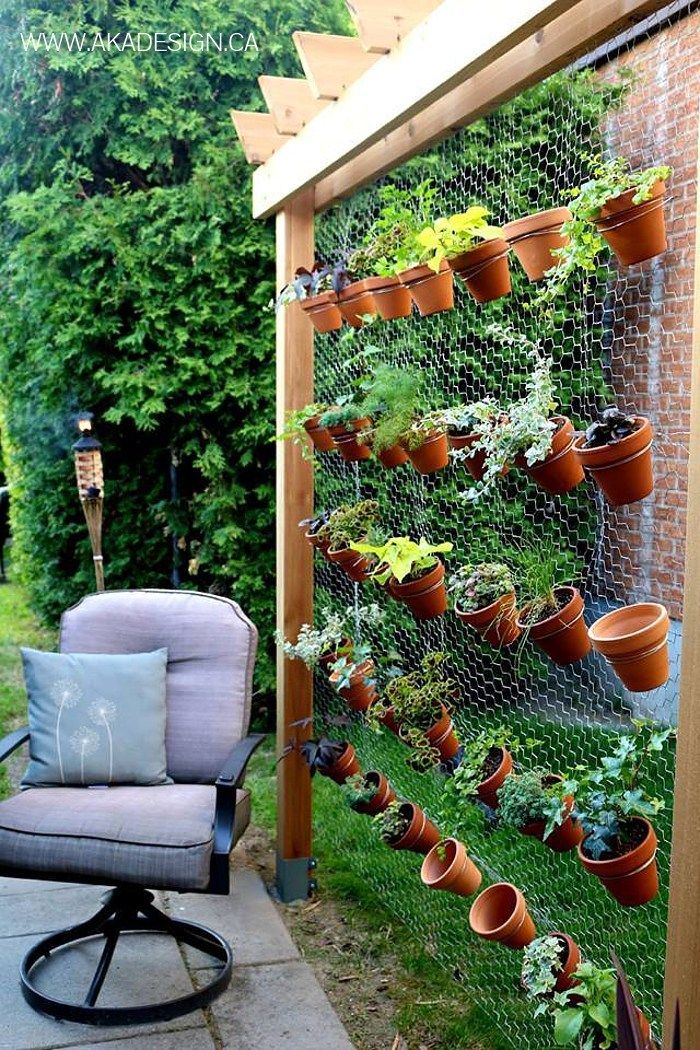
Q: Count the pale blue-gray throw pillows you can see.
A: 1